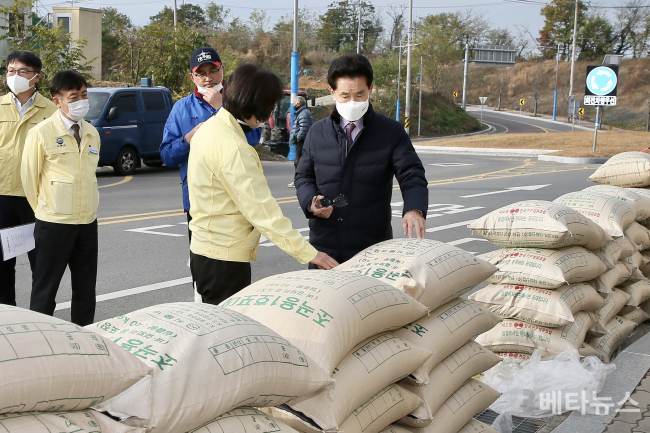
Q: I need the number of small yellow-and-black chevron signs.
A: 3